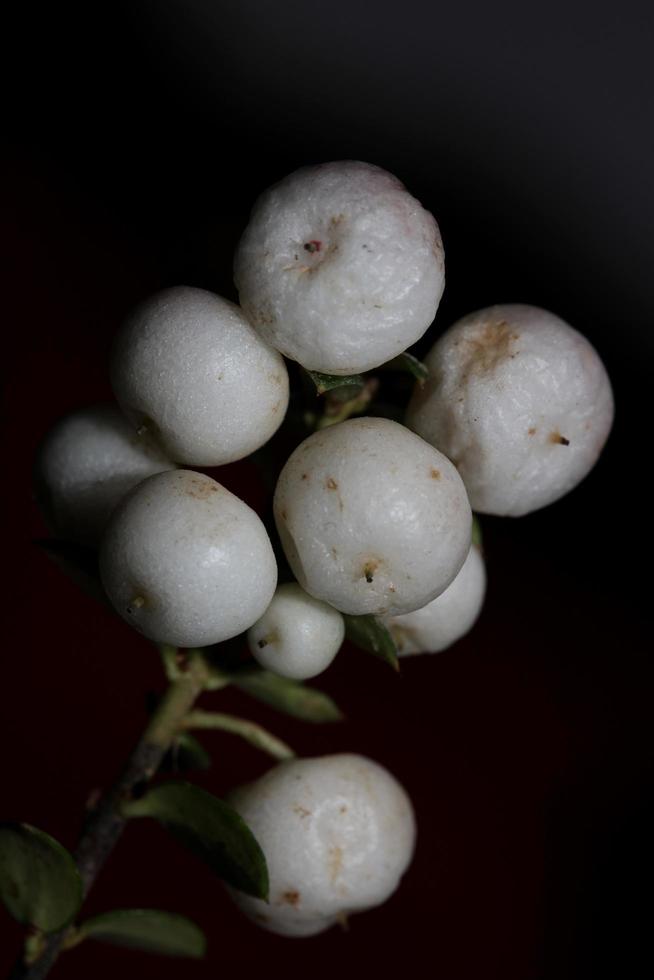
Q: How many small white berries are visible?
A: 9